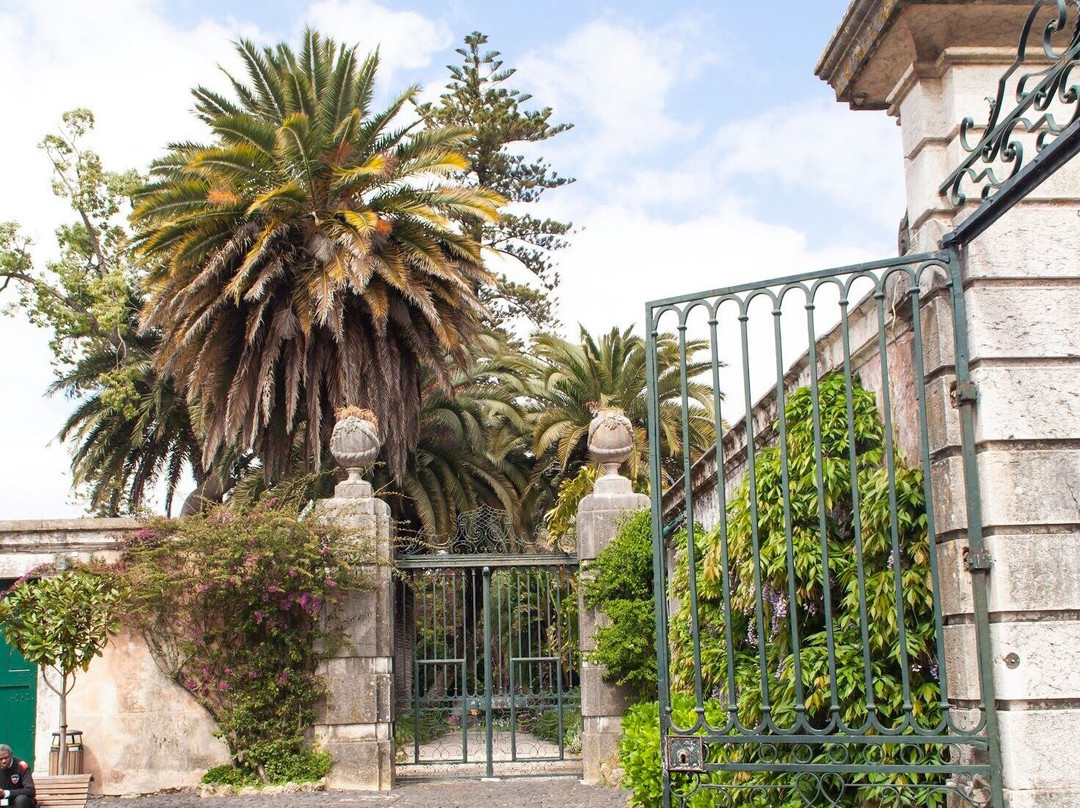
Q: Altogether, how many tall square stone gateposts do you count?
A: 3